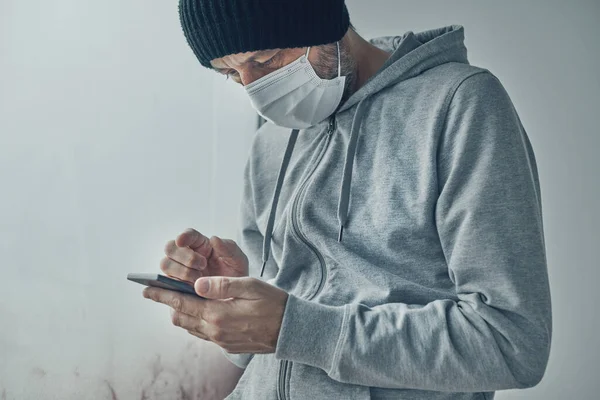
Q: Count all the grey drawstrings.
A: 2